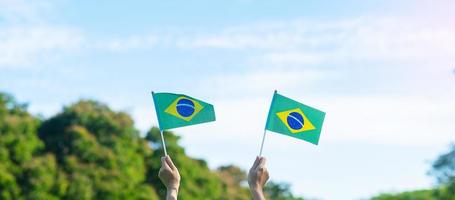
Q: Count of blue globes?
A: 2